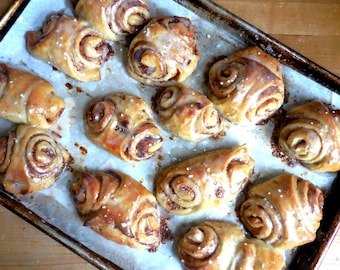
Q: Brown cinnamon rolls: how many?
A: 13